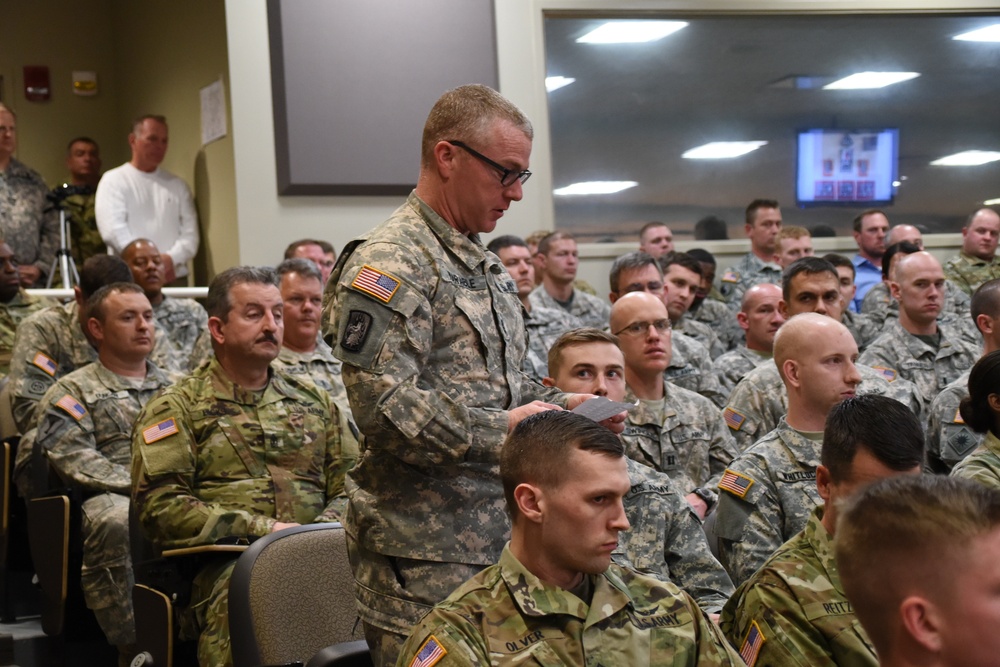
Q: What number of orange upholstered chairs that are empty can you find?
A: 0